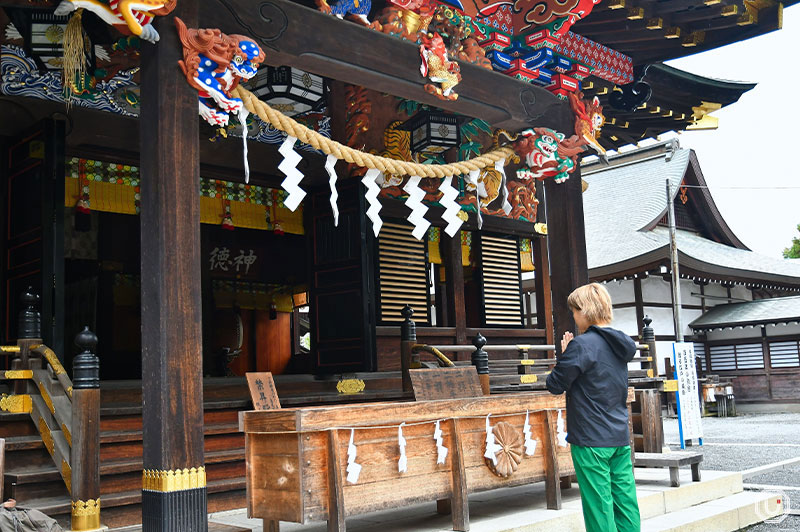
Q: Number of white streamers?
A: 14